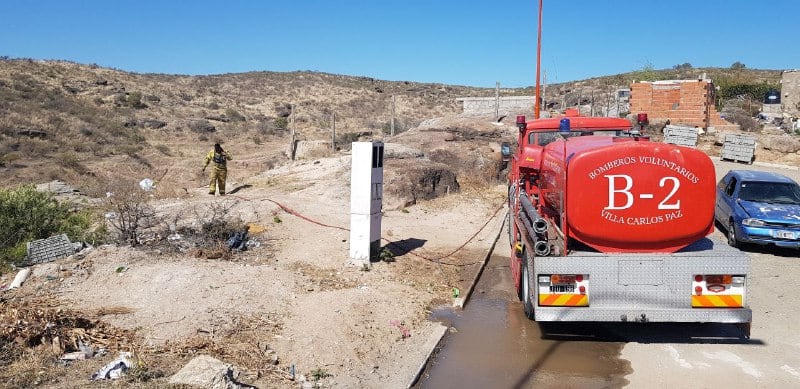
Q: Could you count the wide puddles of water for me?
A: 1